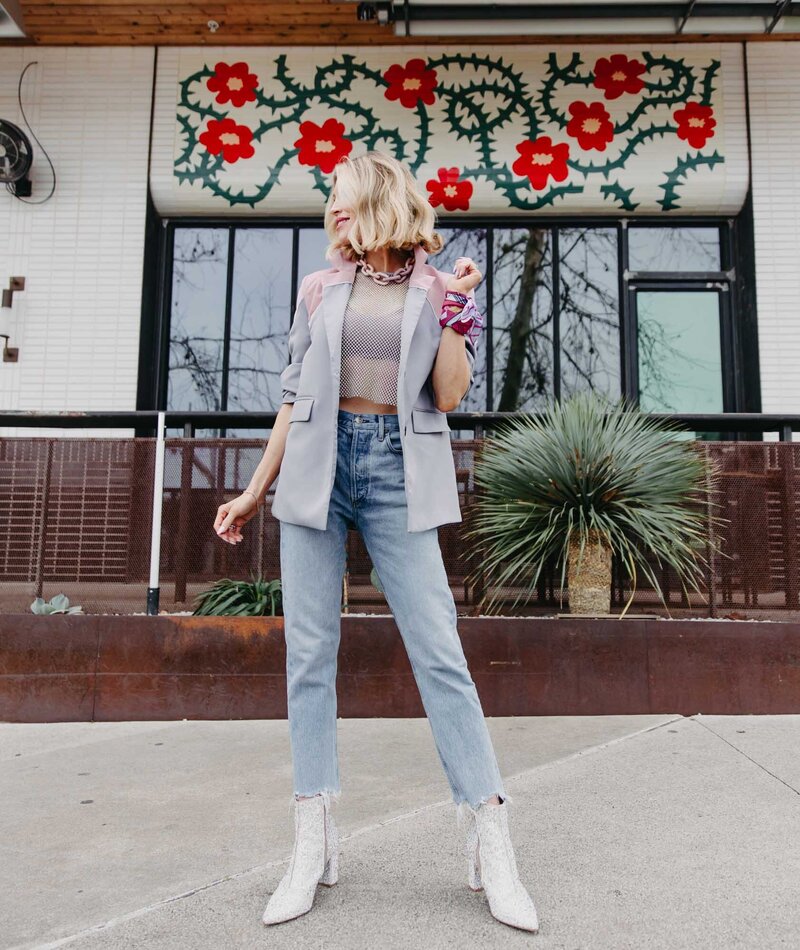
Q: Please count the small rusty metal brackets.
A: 2